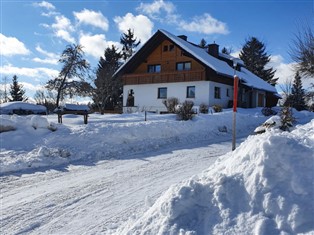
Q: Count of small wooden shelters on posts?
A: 1